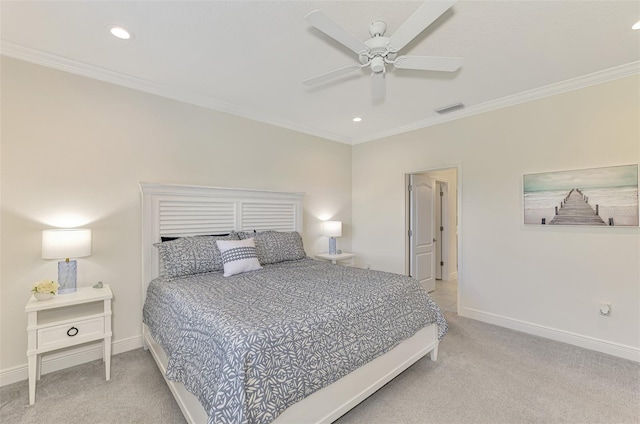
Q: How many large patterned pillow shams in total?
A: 2